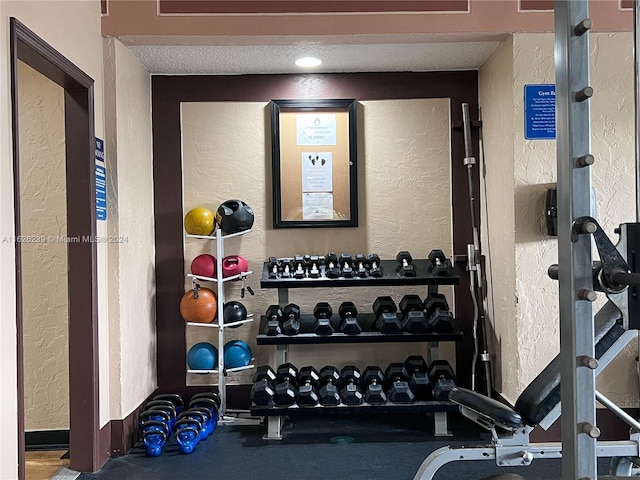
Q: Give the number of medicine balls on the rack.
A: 8